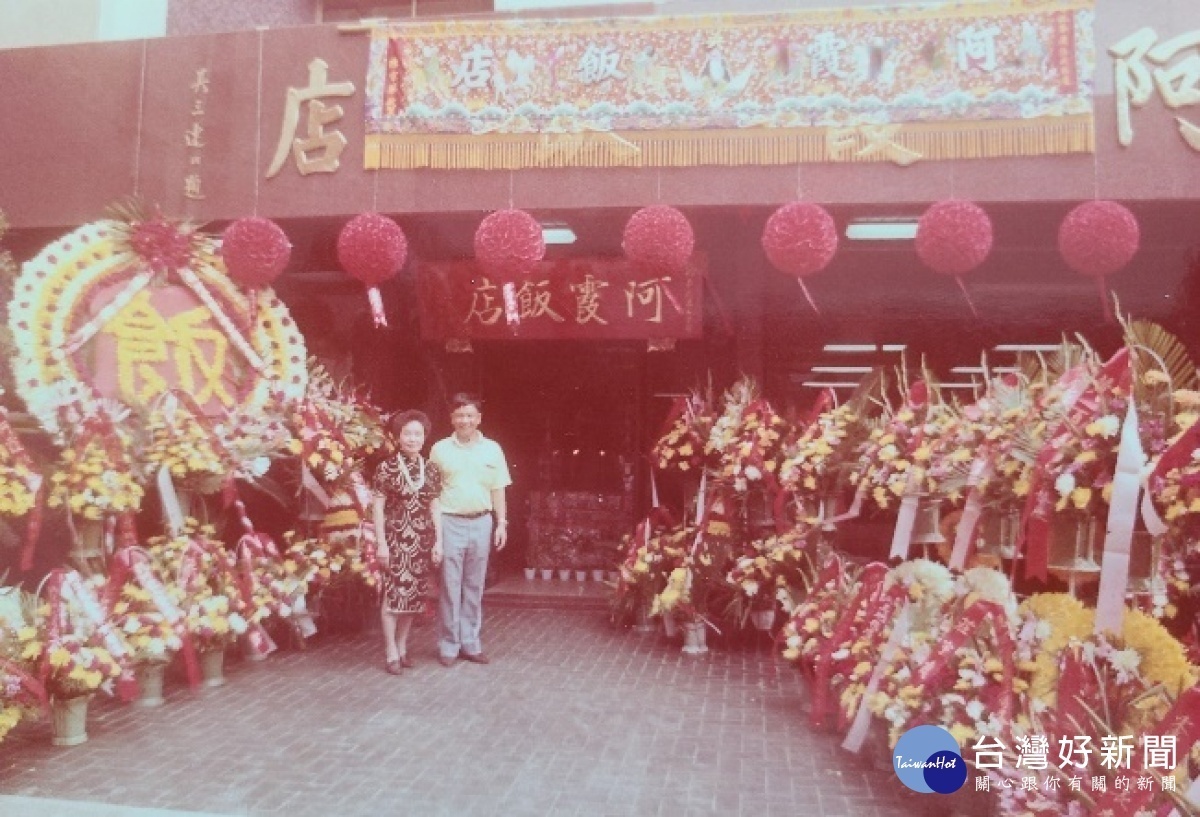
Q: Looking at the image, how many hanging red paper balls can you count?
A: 7